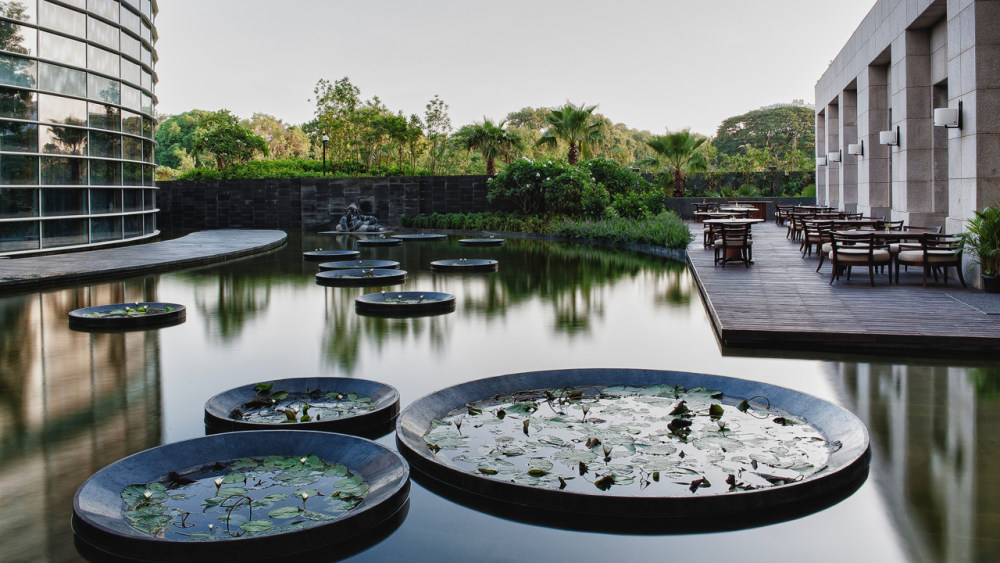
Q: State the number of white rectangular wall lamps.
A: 5